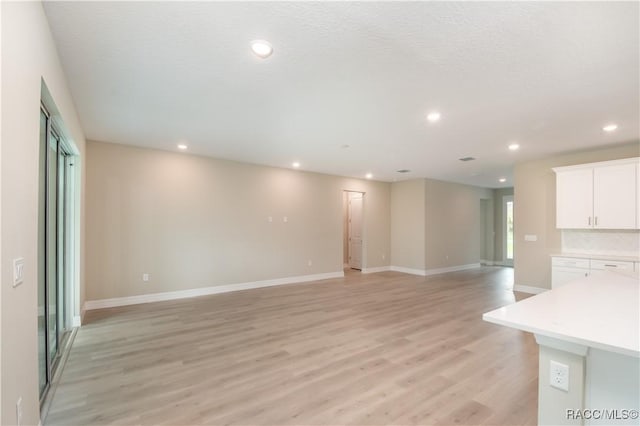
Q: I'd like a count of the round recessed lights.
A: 8